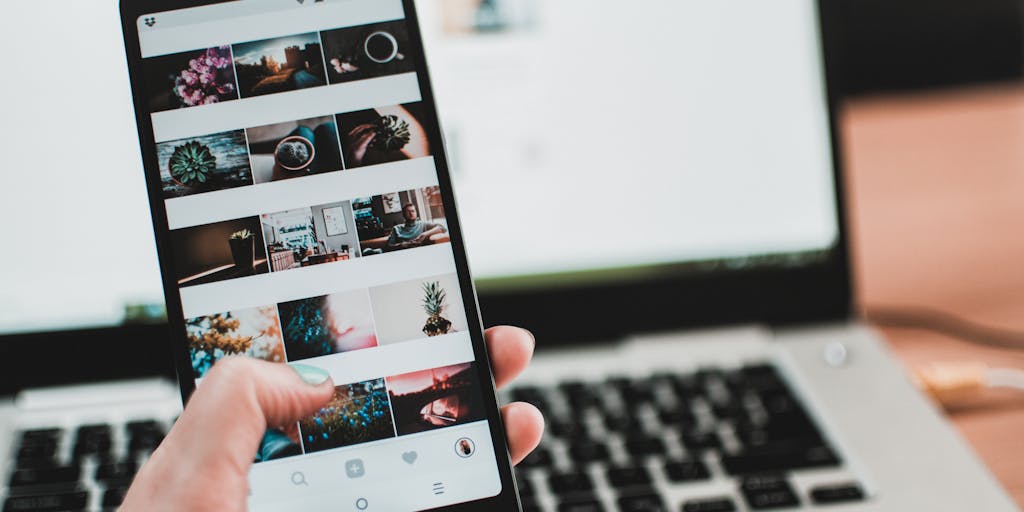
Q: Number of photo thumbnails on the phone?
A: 15